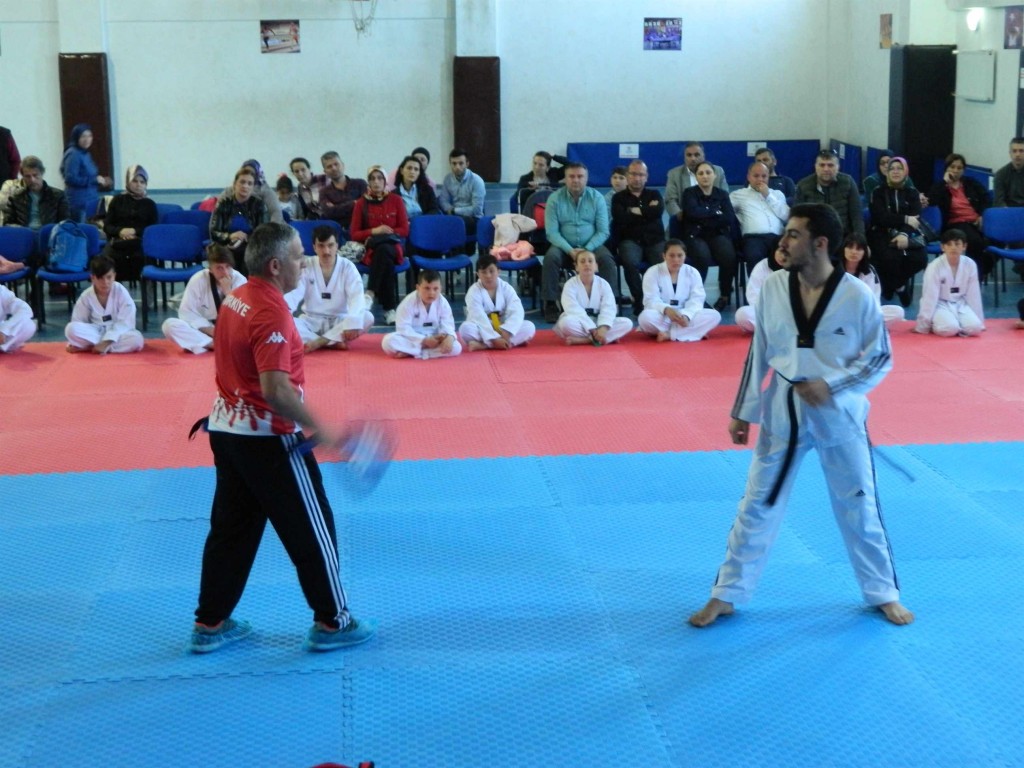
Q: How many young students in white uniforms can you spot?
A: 11